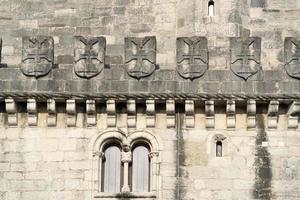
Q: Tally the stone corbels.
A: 15